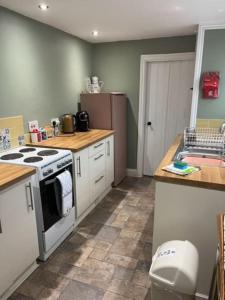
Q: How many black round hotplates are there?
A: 4